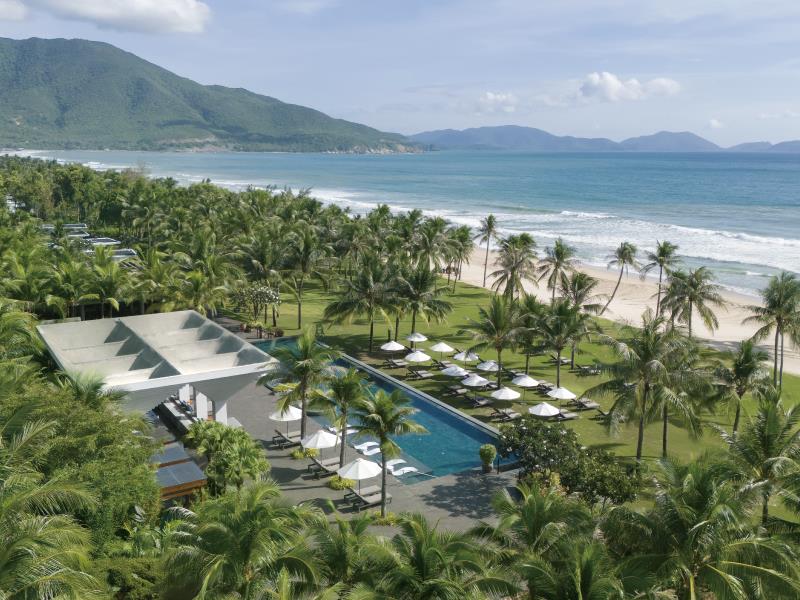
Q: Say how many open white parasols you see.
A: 15